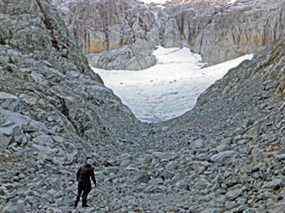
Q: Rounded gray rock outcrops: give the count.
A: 1